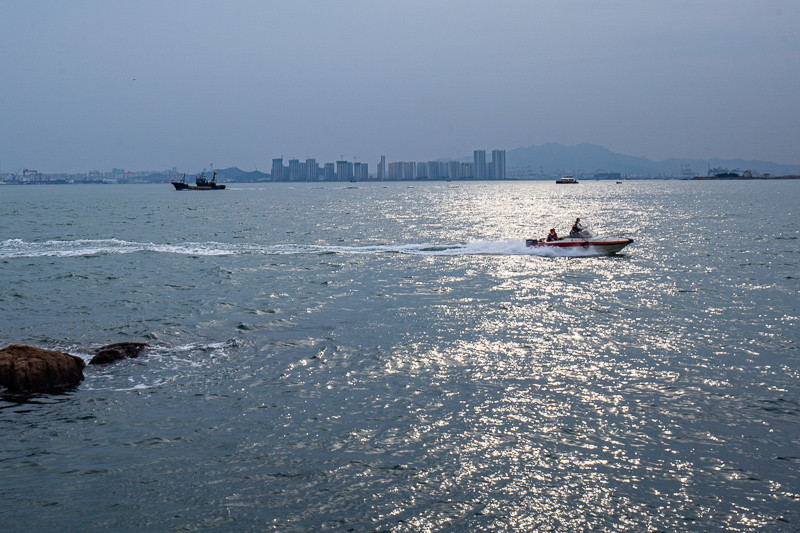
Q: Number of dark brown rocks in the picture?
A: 2